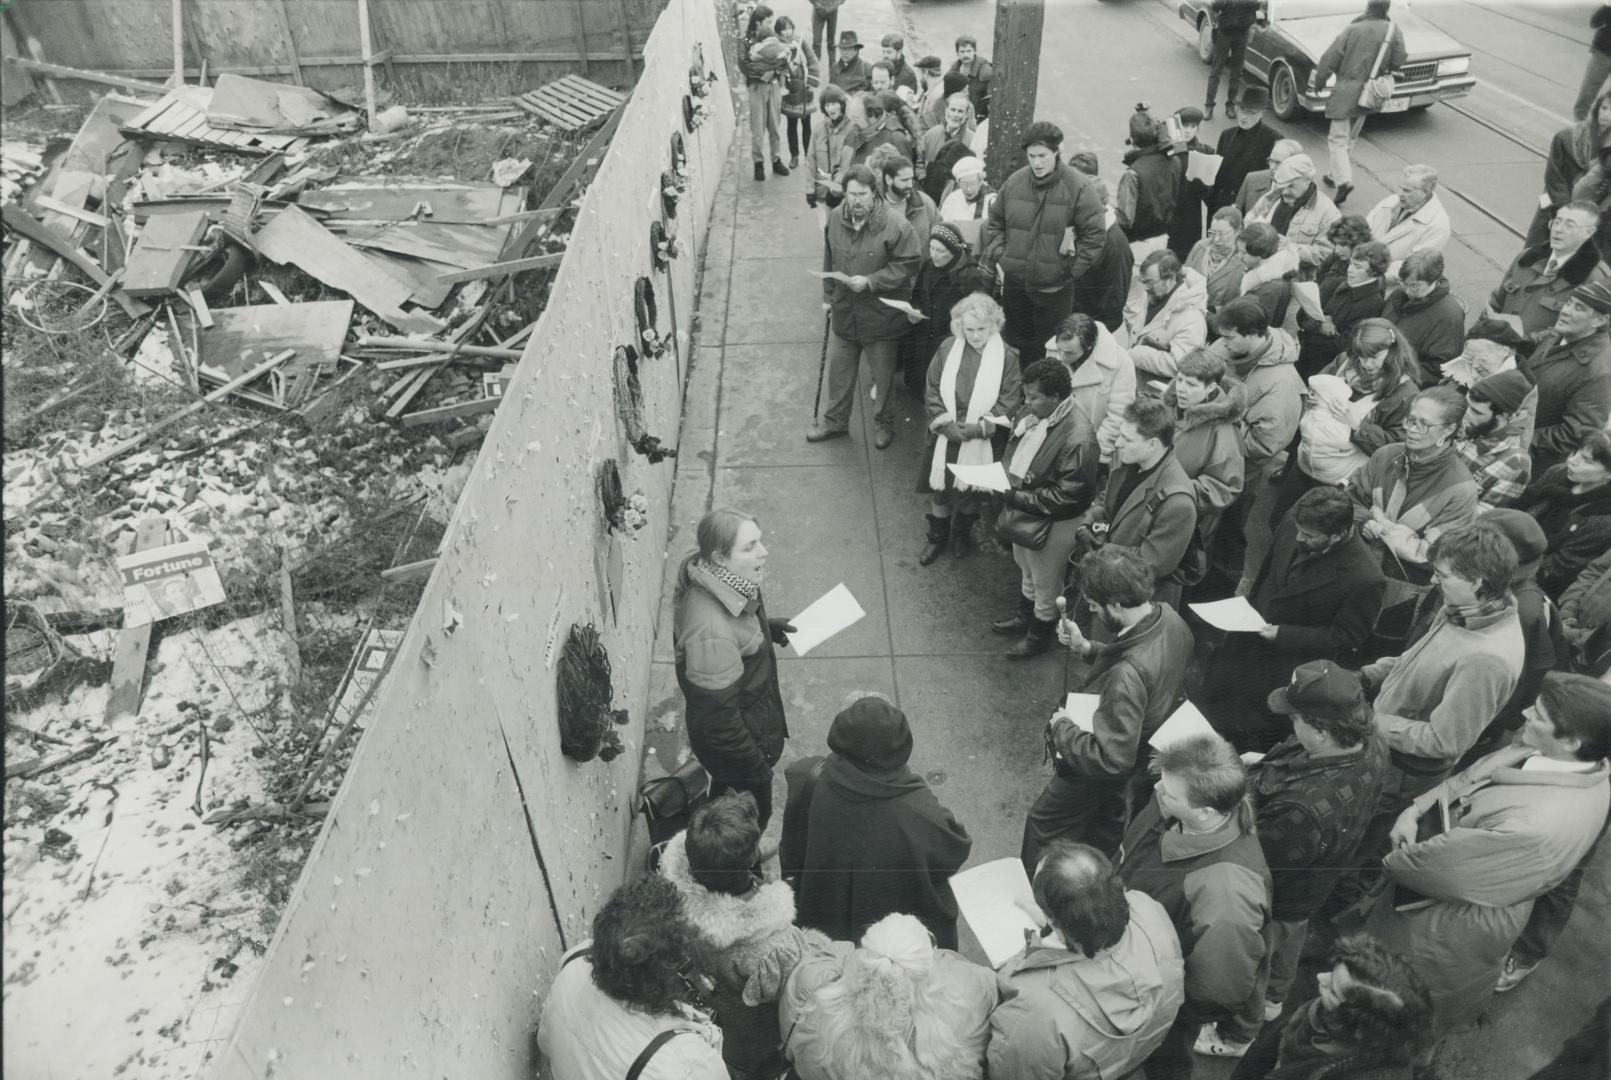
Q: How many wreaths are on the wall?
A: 10